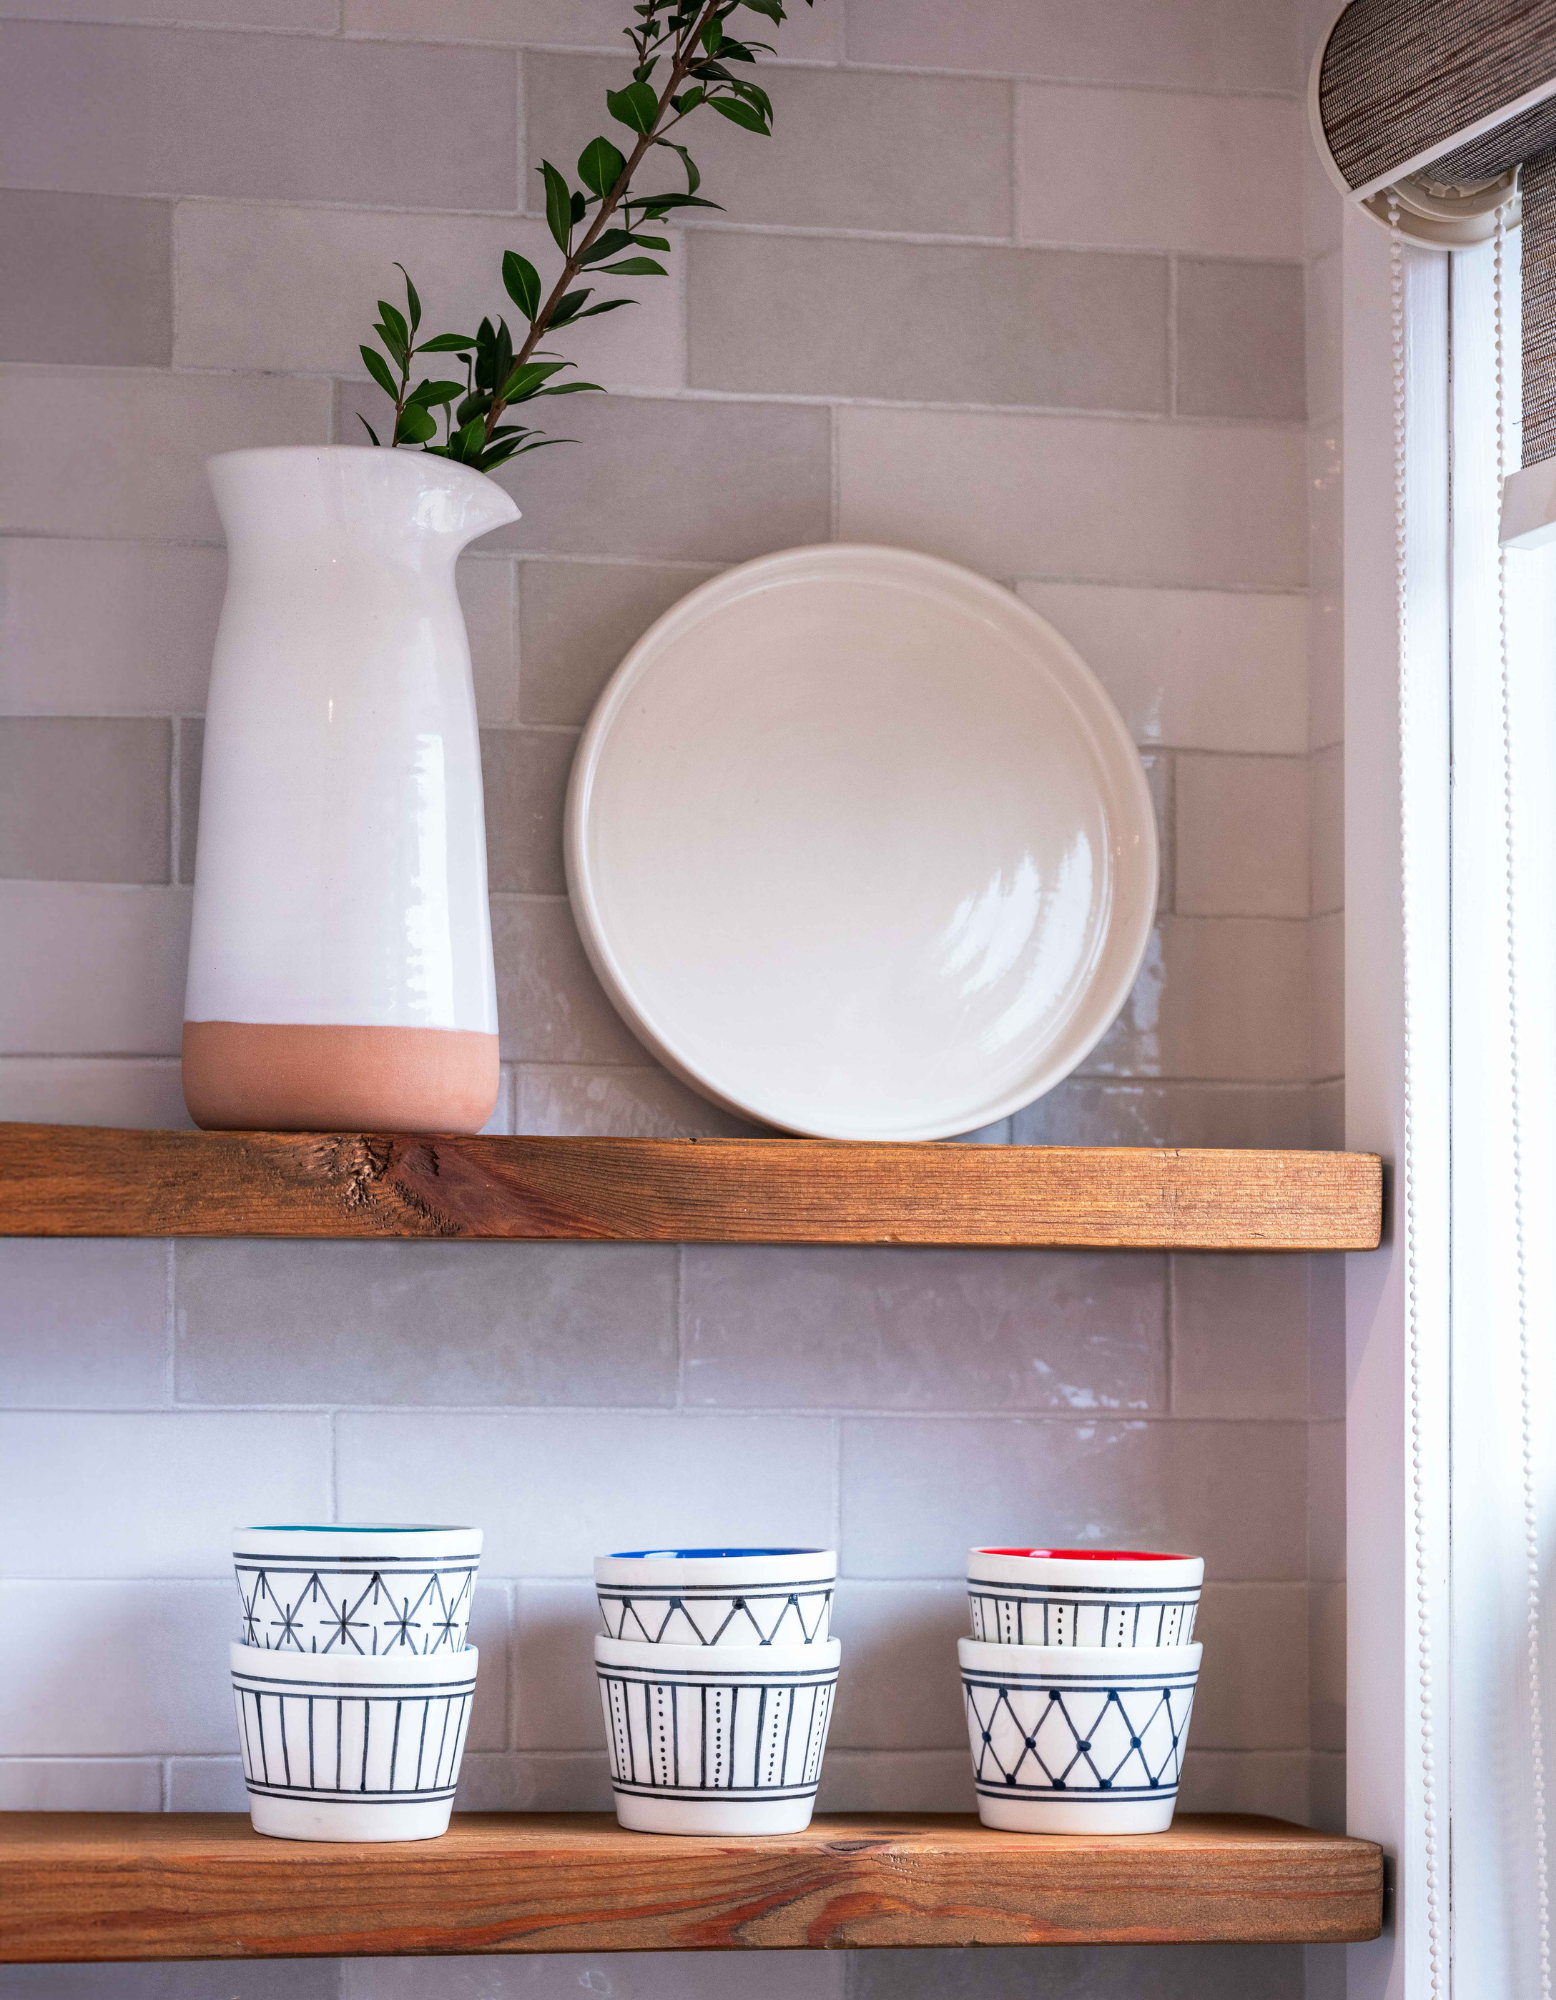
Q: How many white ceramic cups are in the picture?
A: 6